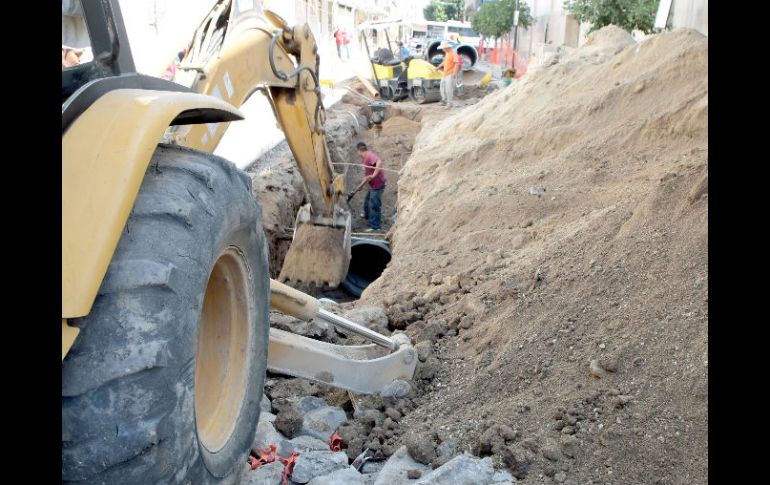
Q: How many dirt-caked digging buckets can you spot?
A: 1